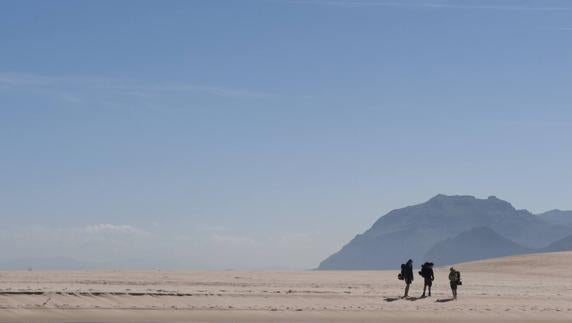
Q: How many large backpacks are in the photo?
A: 3